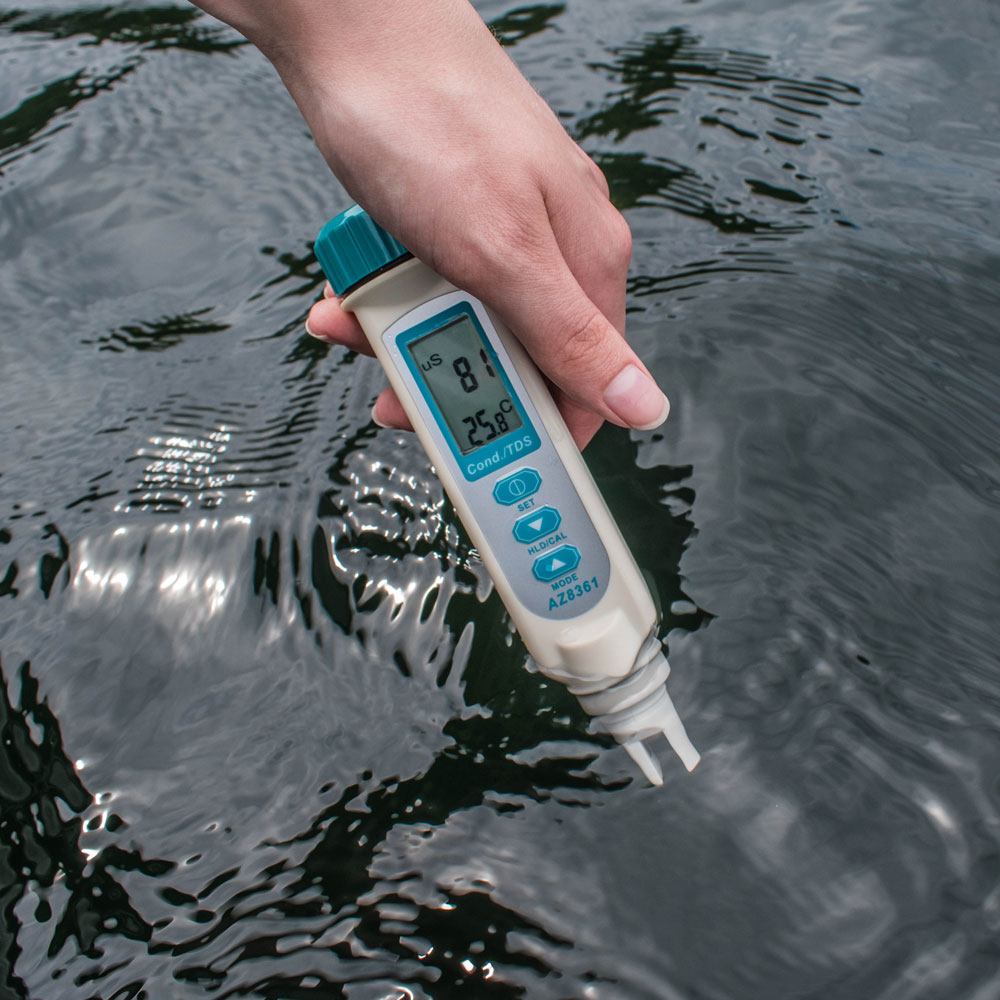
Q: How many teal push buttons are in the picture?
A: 3